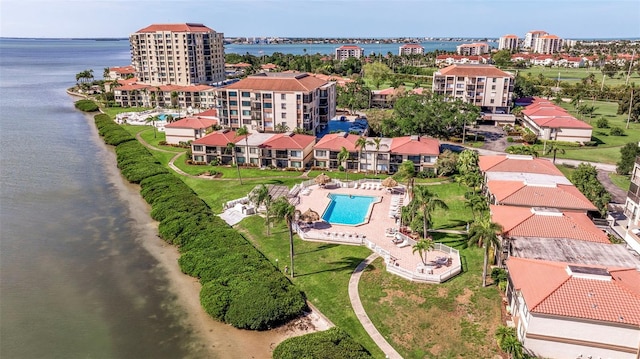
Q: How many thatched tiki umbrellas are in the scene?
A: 3